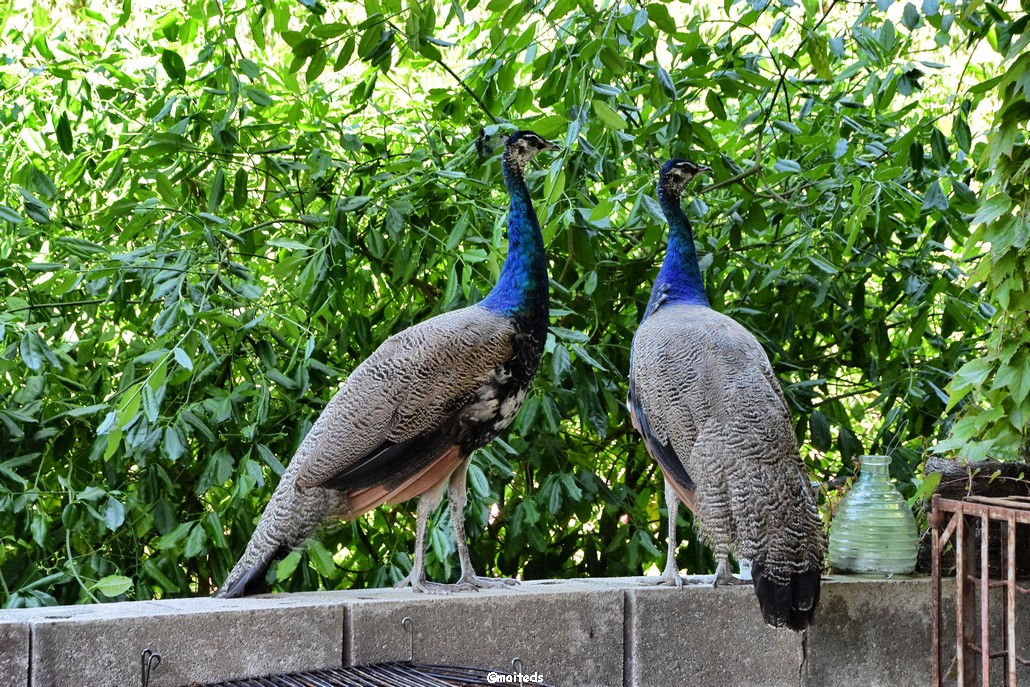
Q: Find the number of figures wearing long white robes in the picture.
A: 0